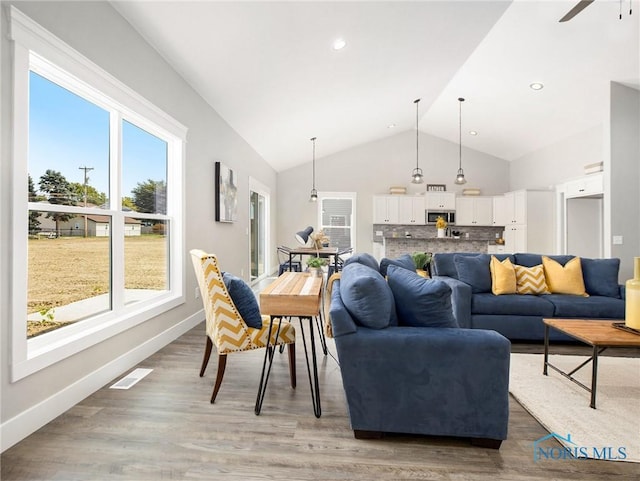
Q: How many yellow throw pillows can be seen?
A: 3